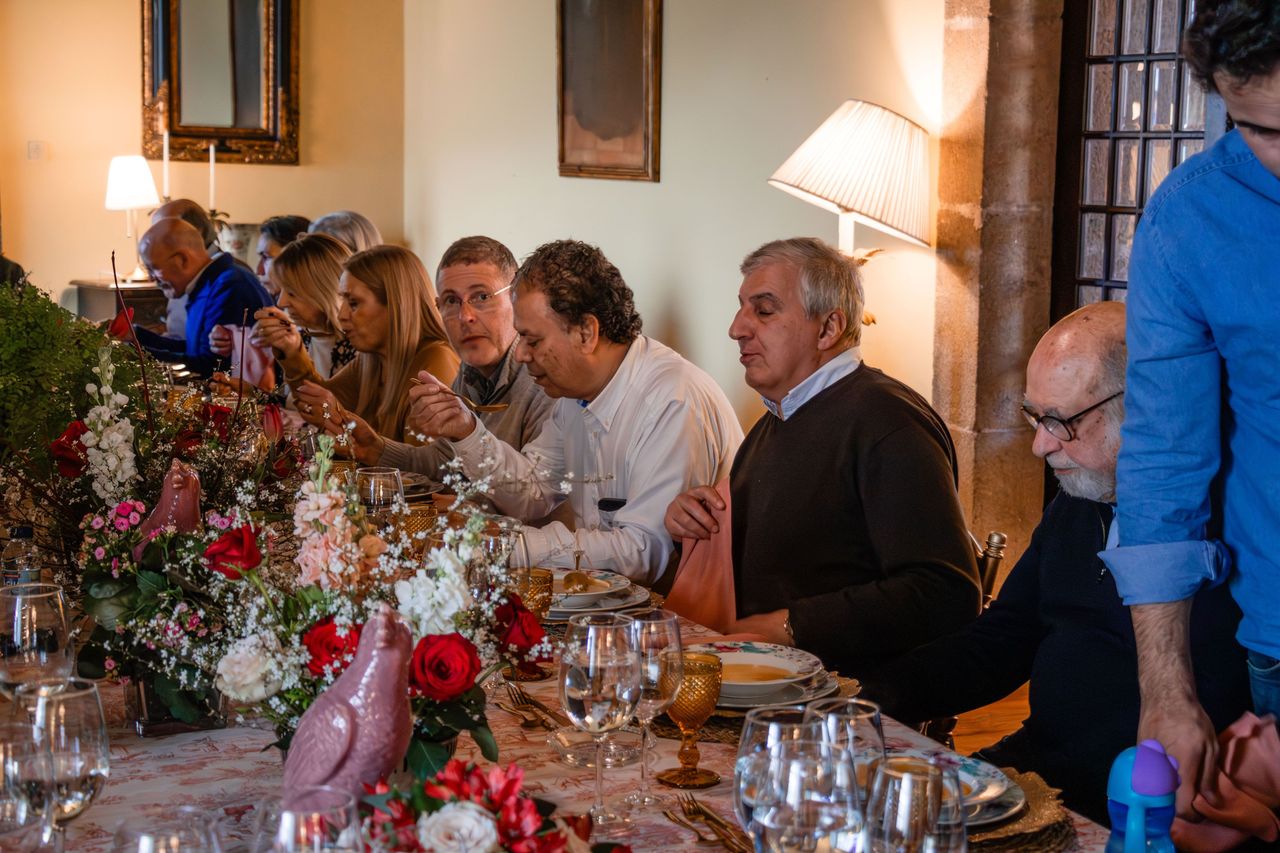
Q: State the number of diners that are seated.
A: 10